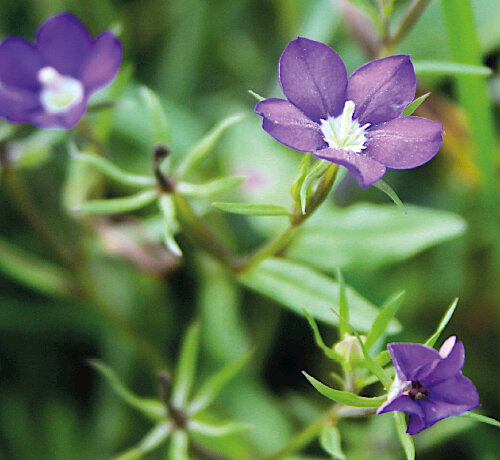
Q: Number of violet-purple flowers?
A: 3